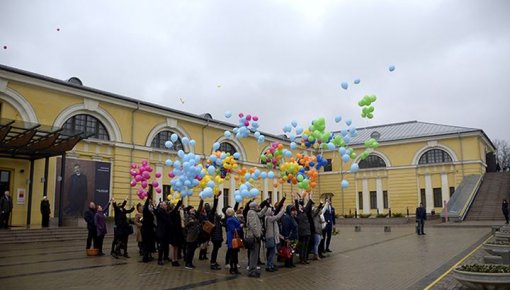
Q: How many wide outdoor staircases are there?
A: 1